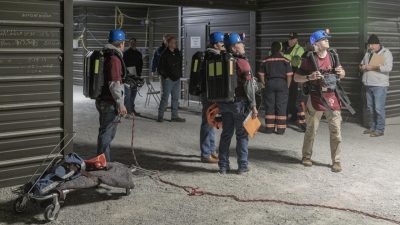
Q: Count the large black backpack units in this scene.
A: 3